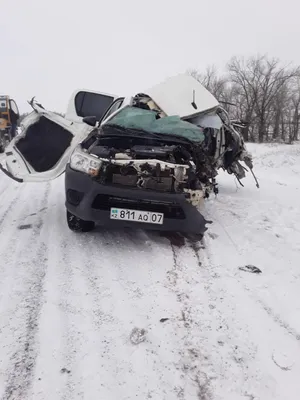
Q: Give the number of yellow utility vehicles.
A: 1